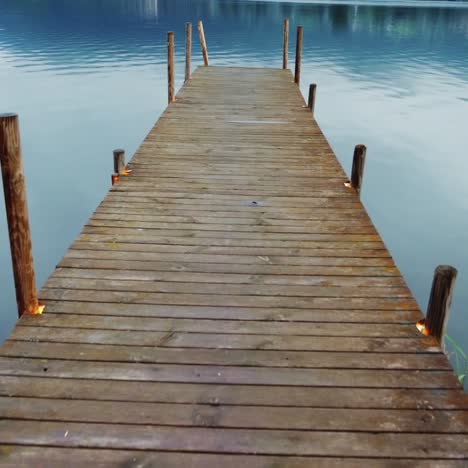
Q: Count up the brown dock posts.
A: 10